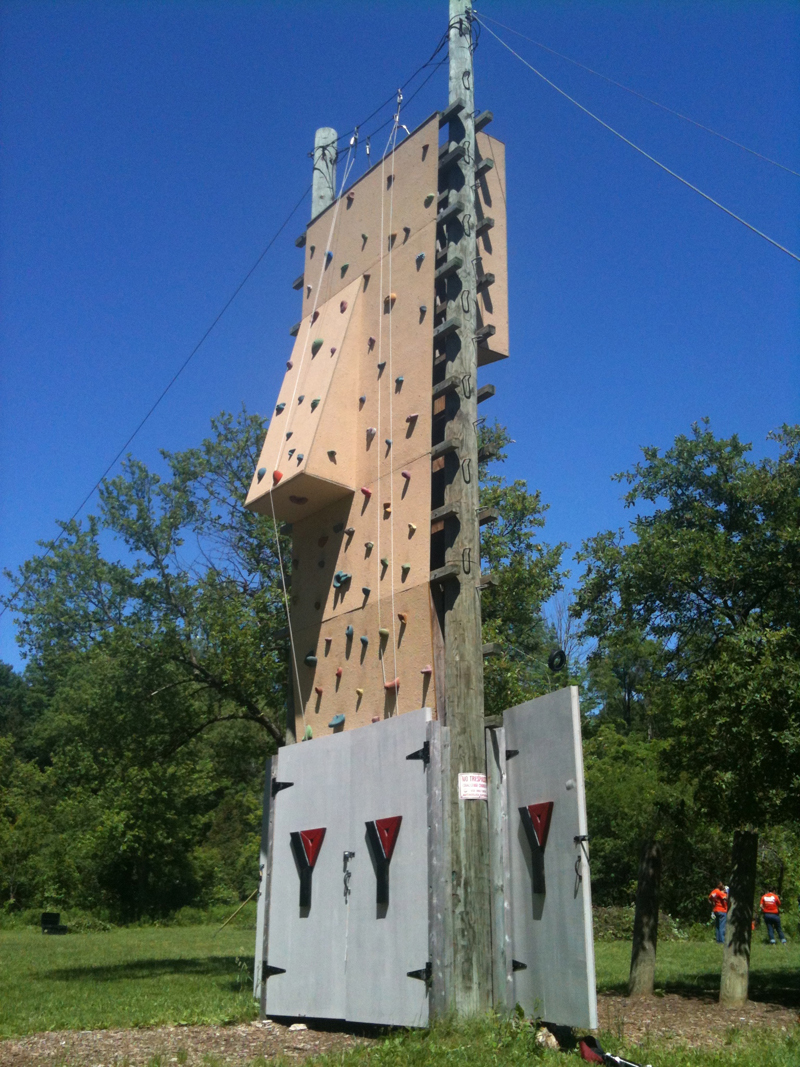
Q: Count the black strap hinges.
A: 6